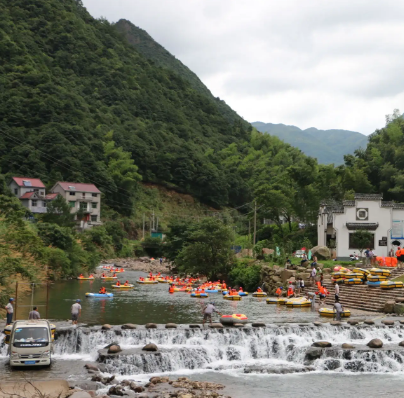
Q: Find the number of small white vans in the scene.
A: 1